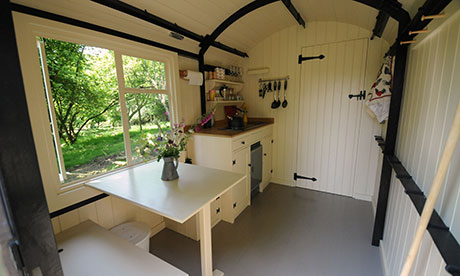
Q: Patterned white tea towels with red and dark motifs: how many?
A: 1